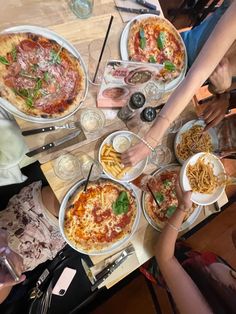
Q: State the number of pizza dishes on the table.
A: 4